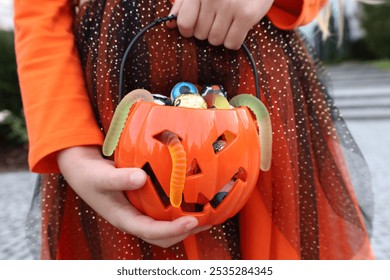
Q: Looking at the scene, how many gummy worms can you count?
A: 3